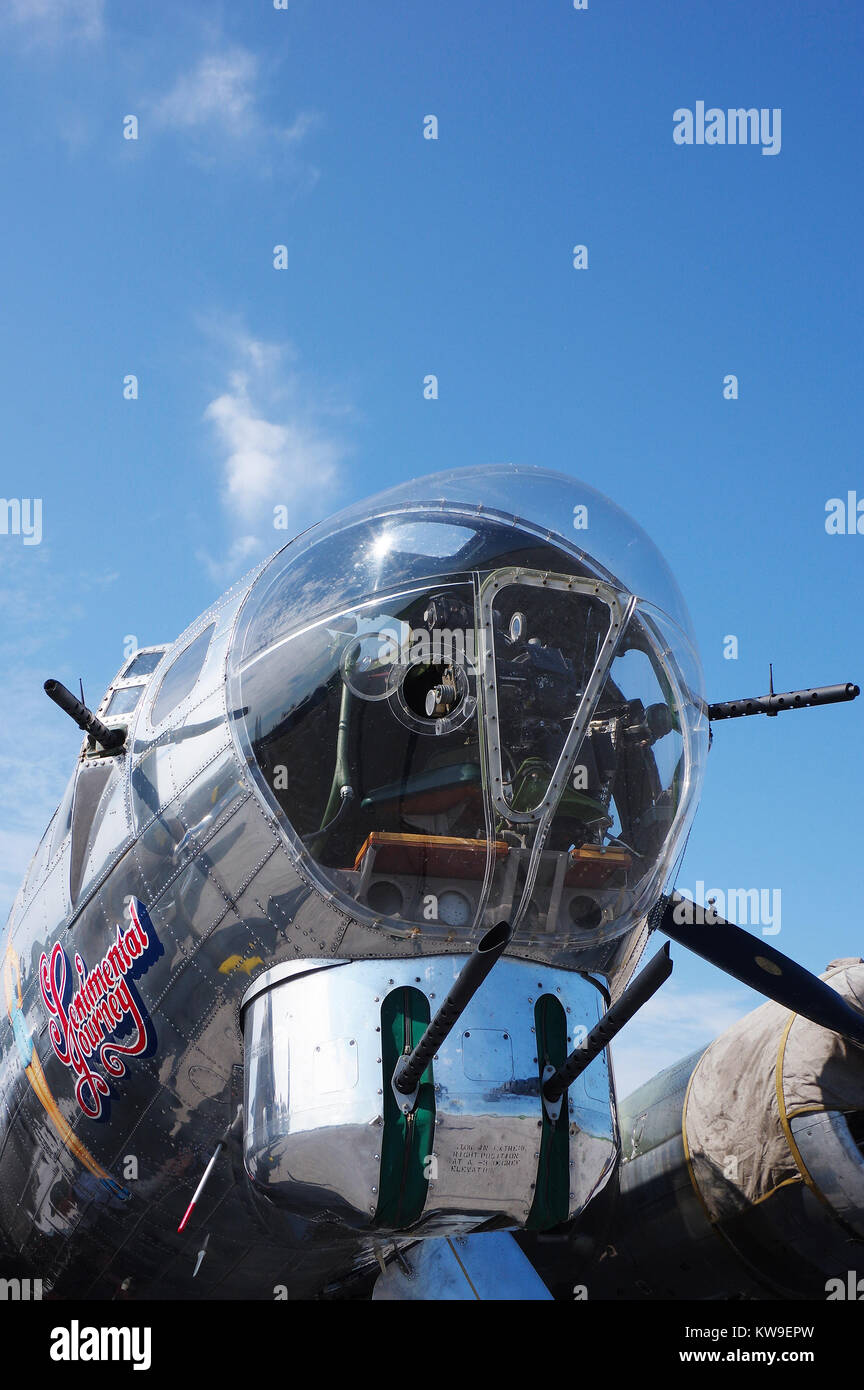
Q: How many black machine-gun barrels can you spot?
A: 4